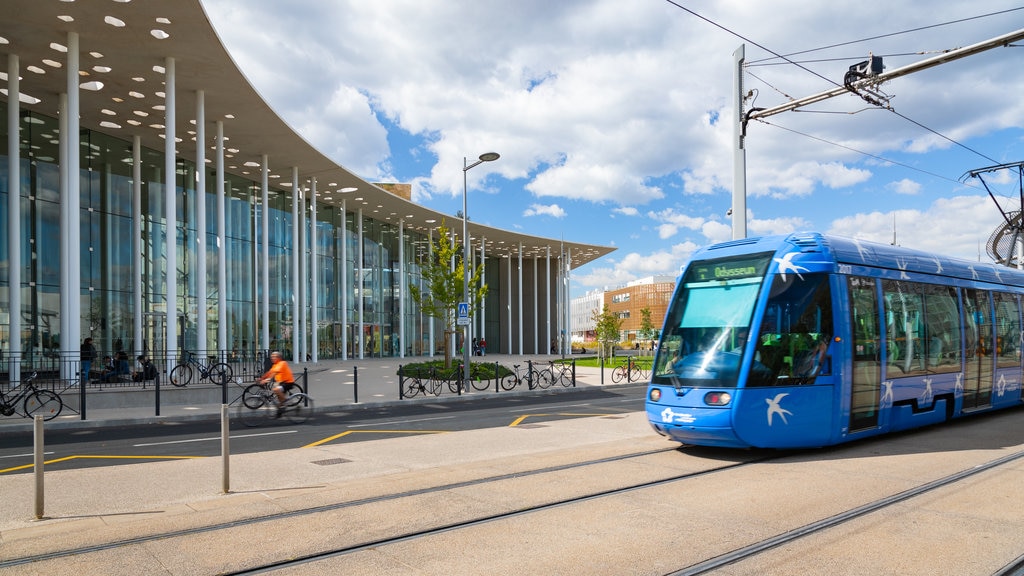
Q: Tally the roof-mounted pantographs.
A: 1